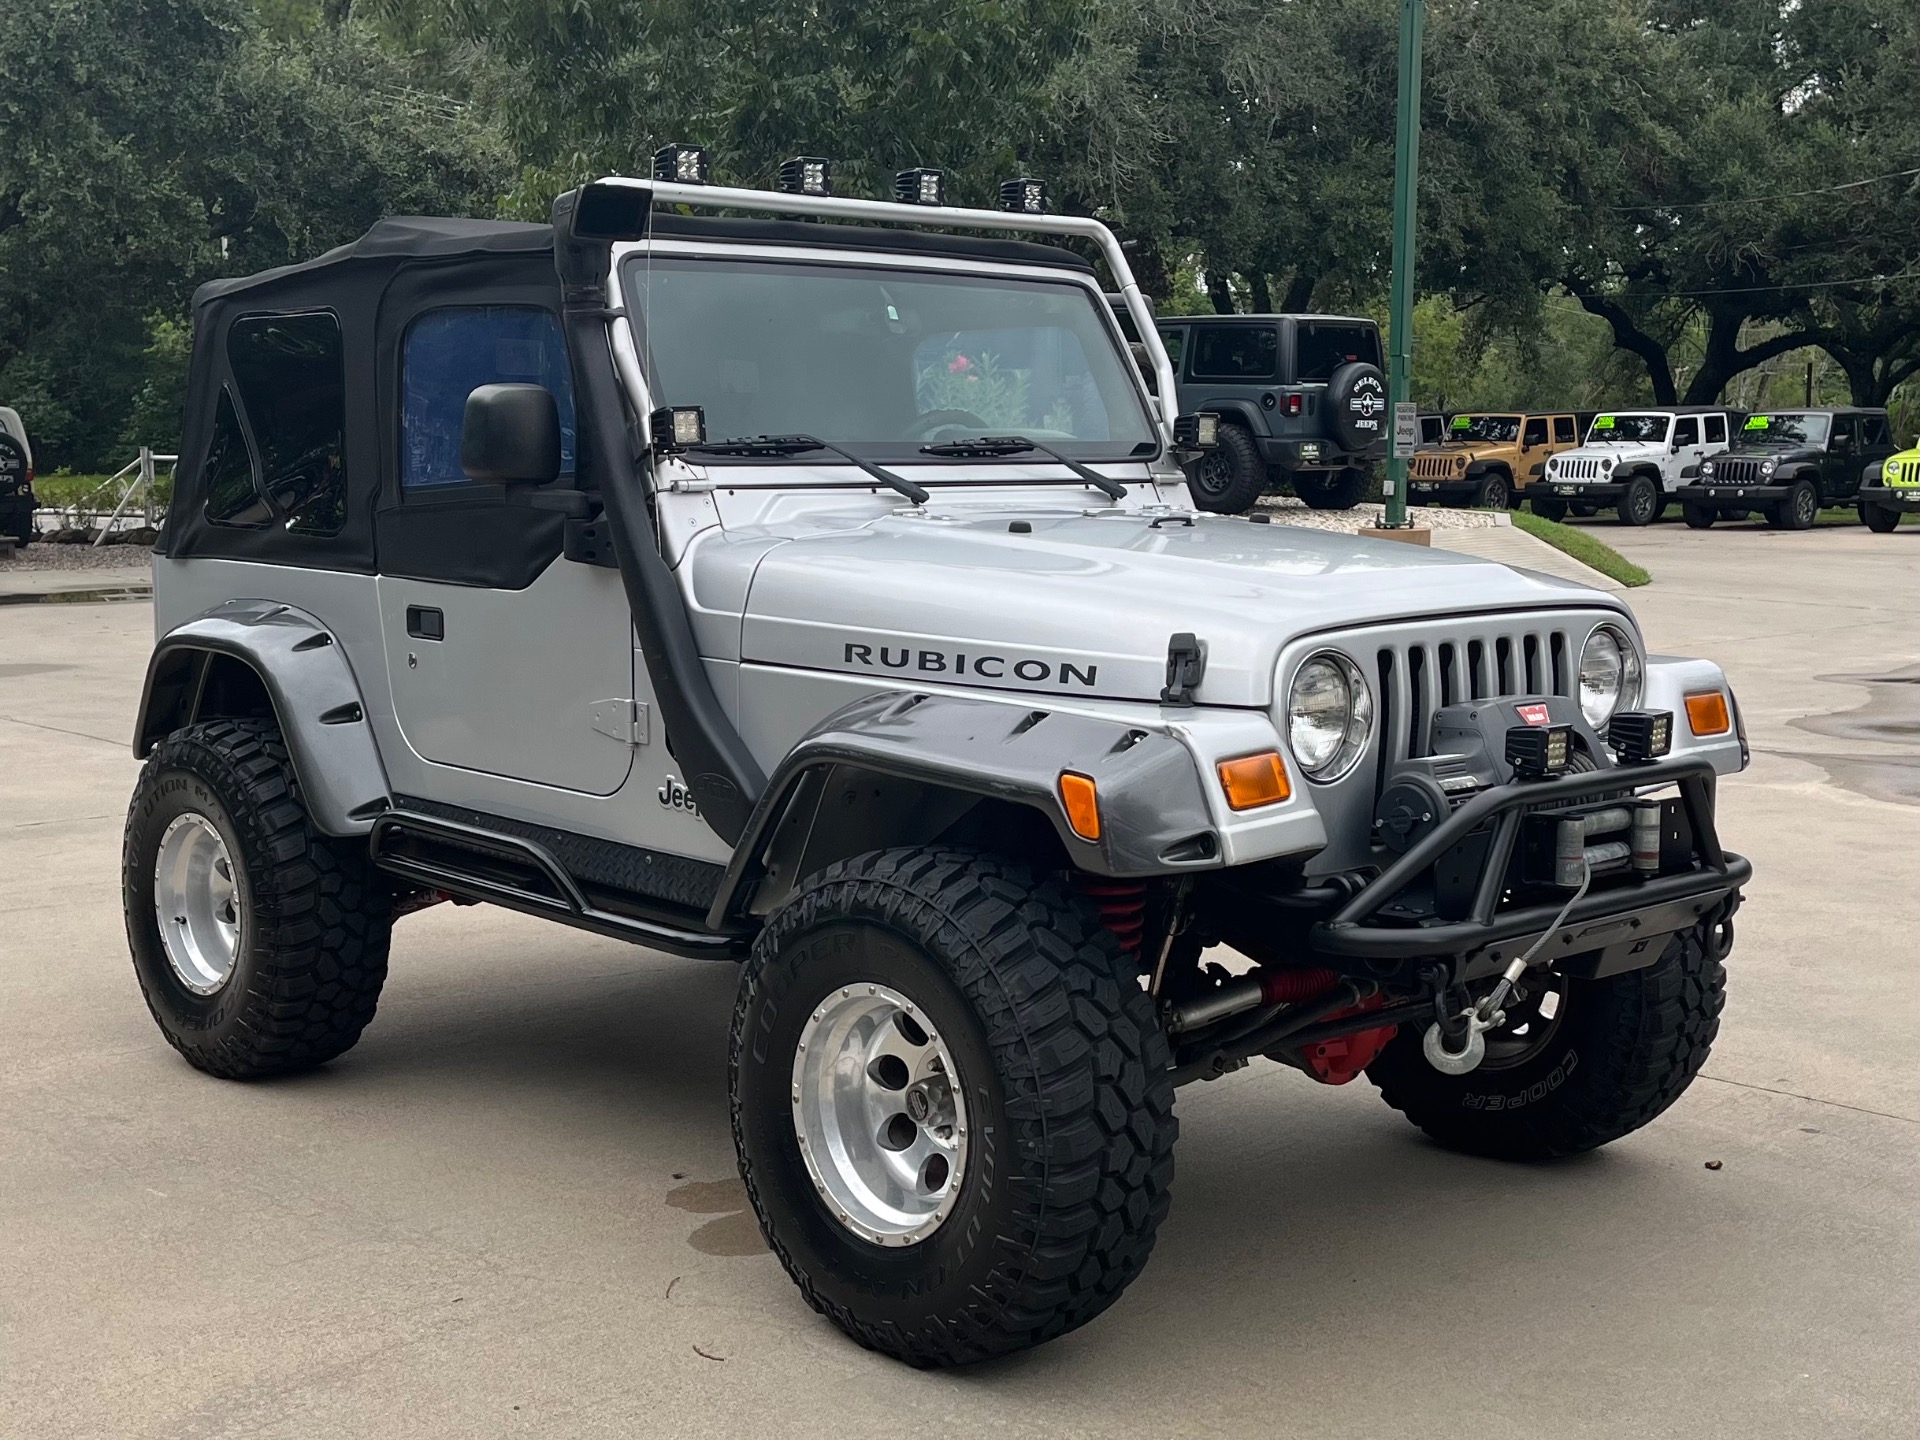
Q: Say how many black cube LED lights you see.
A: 8